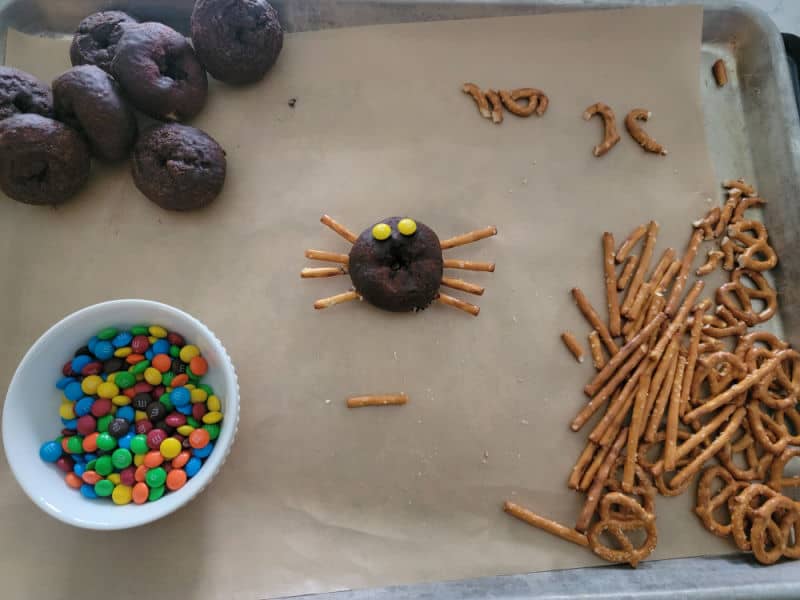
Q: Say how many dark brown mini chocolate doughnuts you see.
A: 8